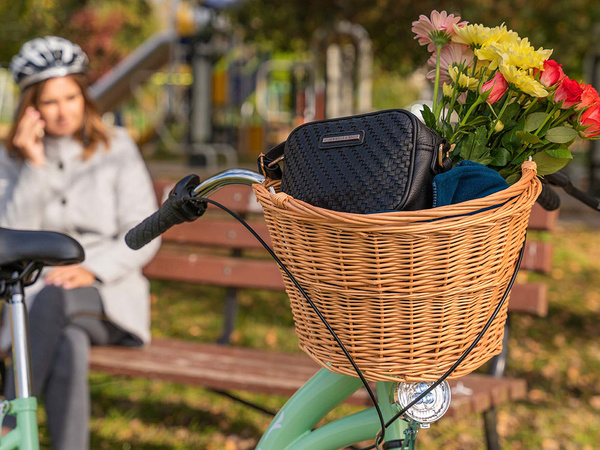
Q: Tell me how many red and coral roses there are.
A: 5